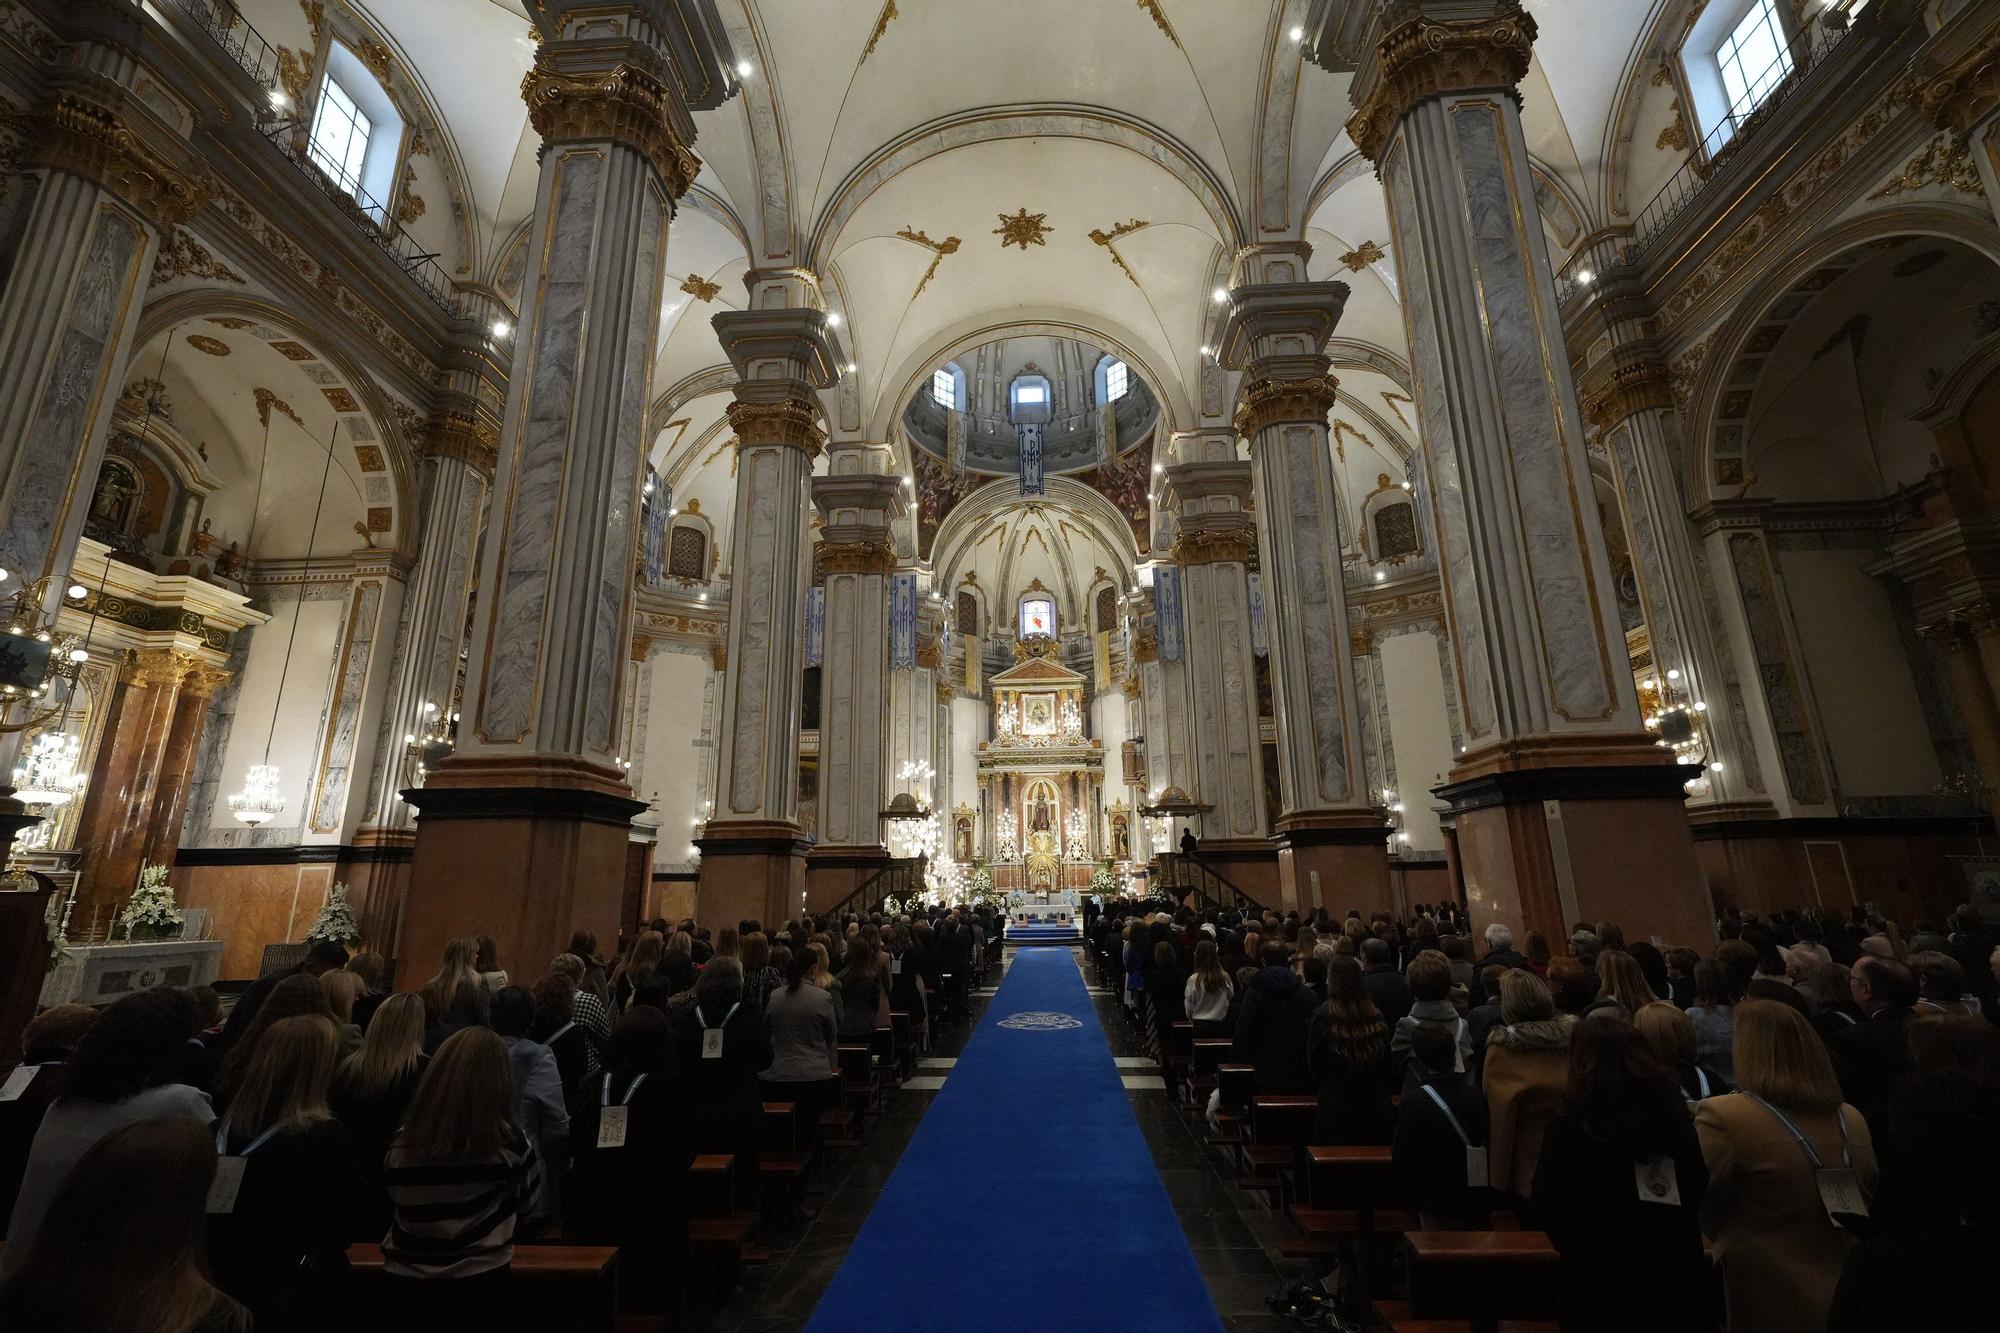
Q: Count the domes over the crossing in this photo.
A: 1